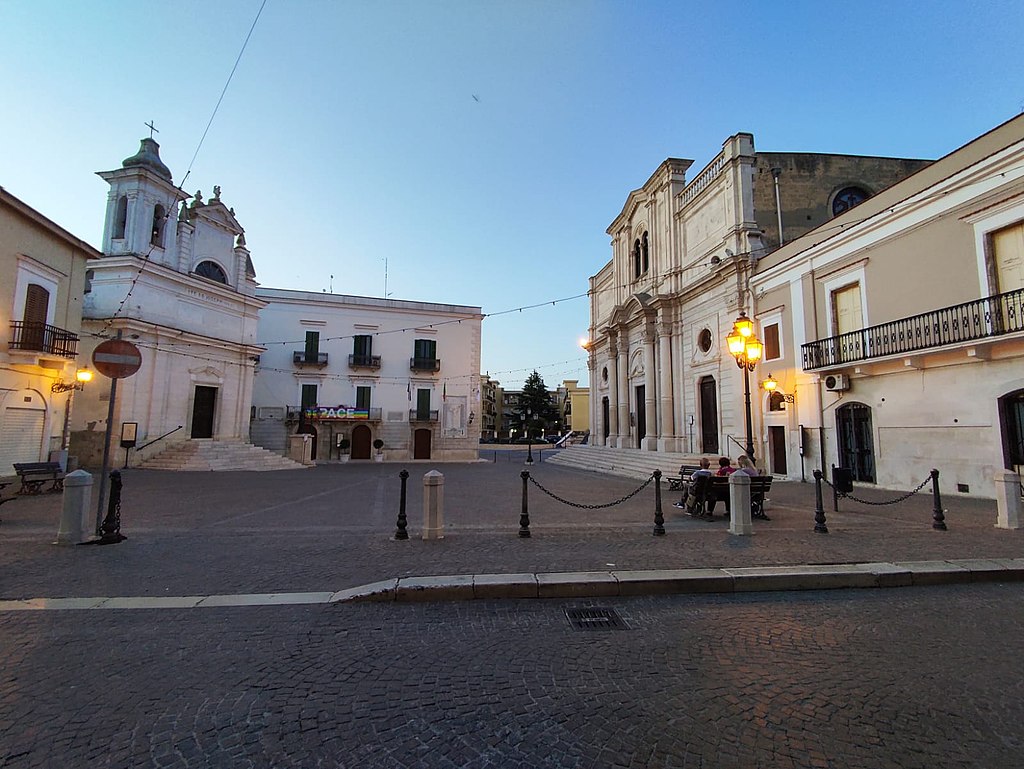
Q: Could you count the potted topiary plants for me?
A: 2